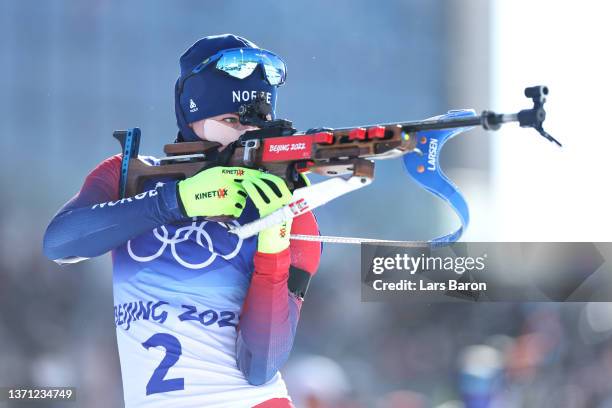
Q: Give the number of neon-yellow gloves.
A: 2